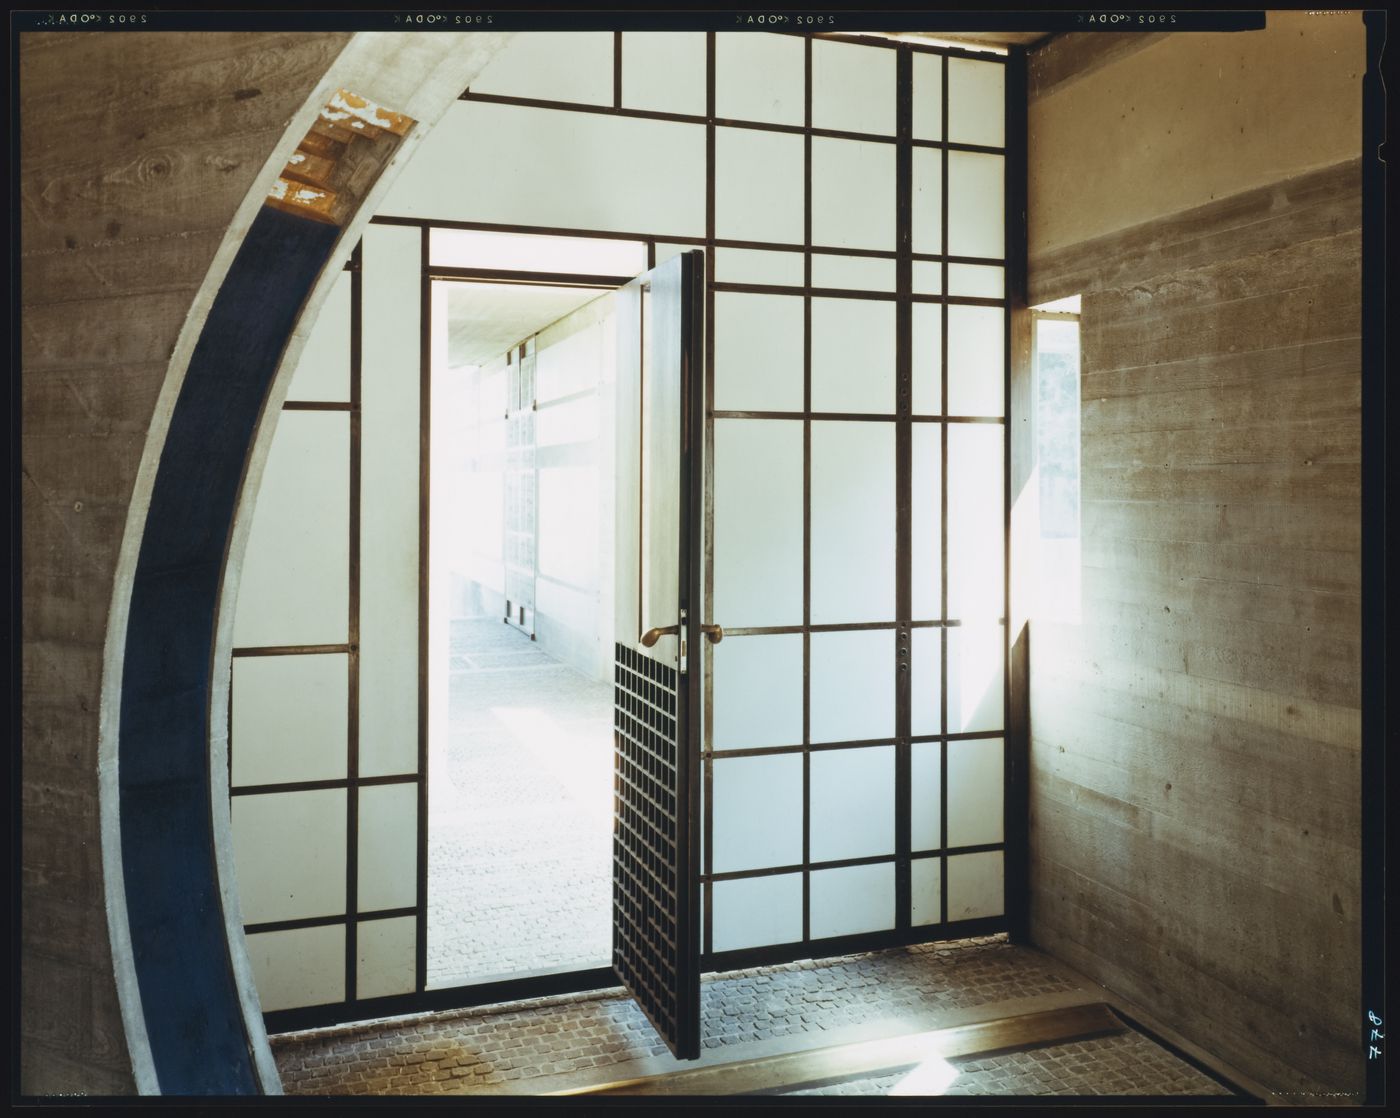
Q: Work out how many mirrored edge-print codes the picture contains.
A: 4